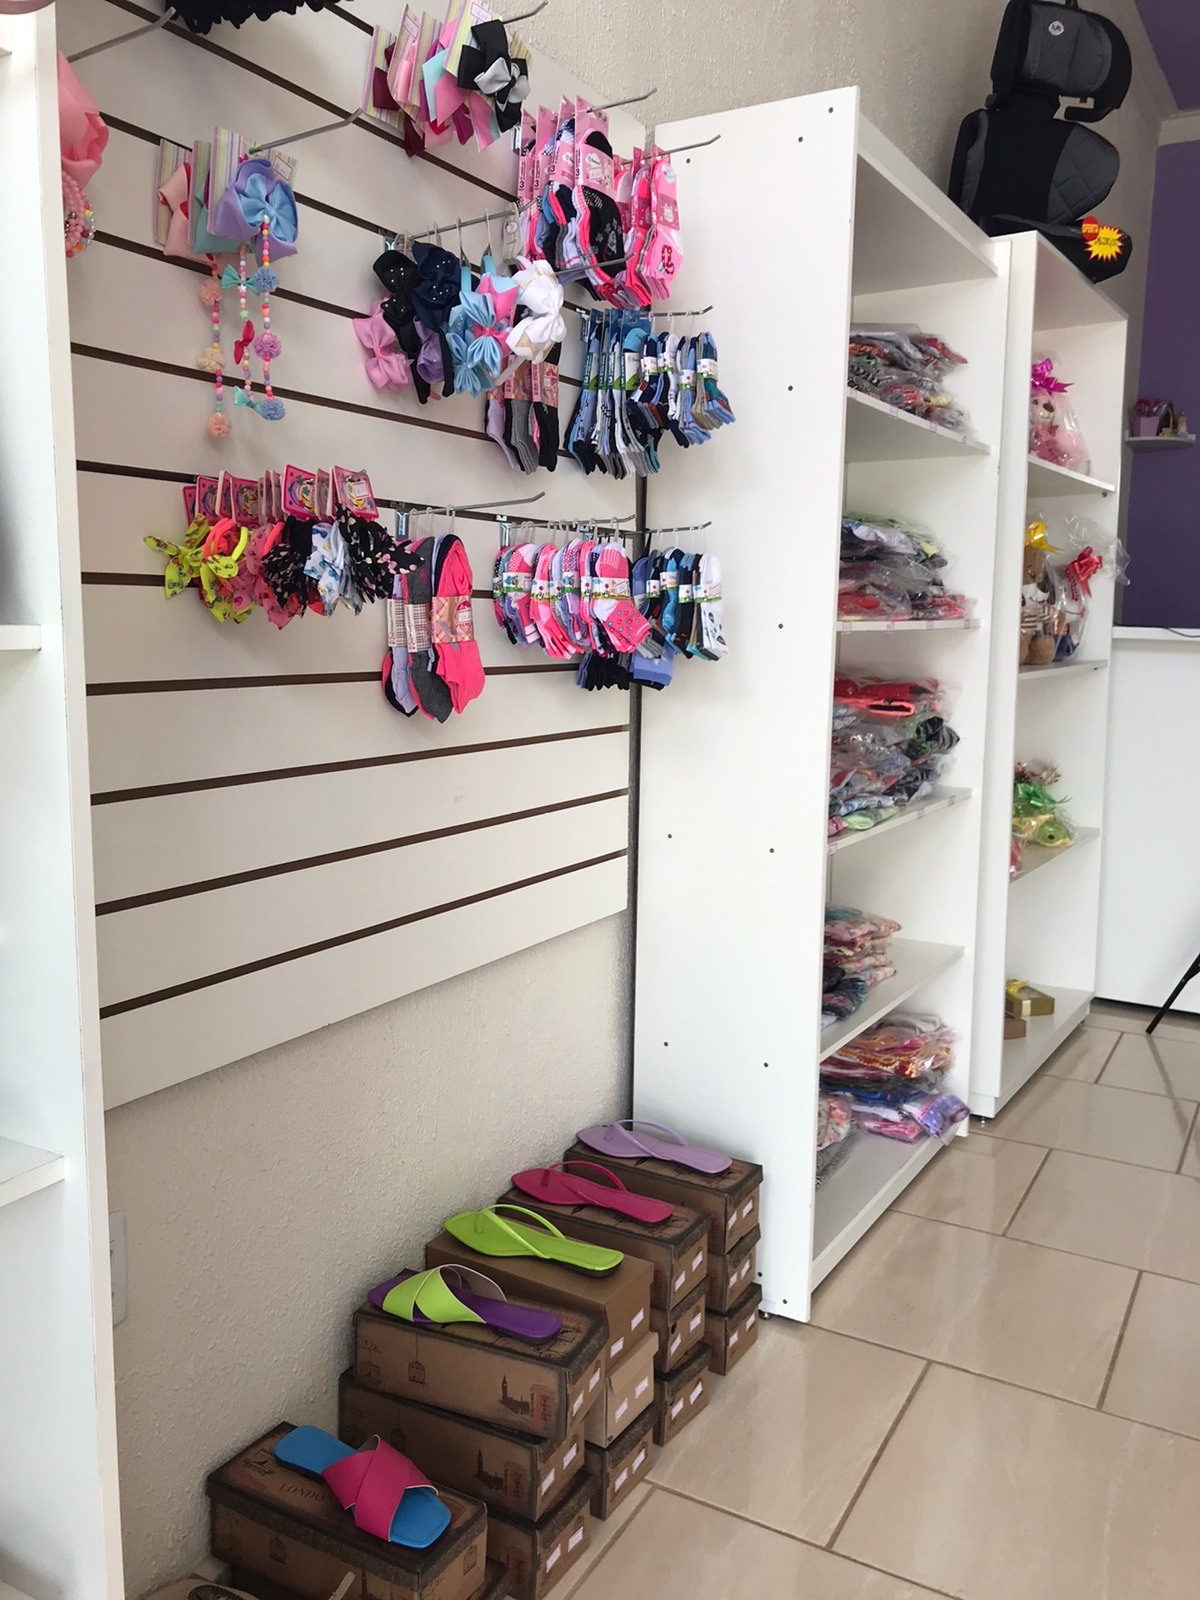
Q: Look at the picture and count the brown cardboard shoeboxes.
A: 14